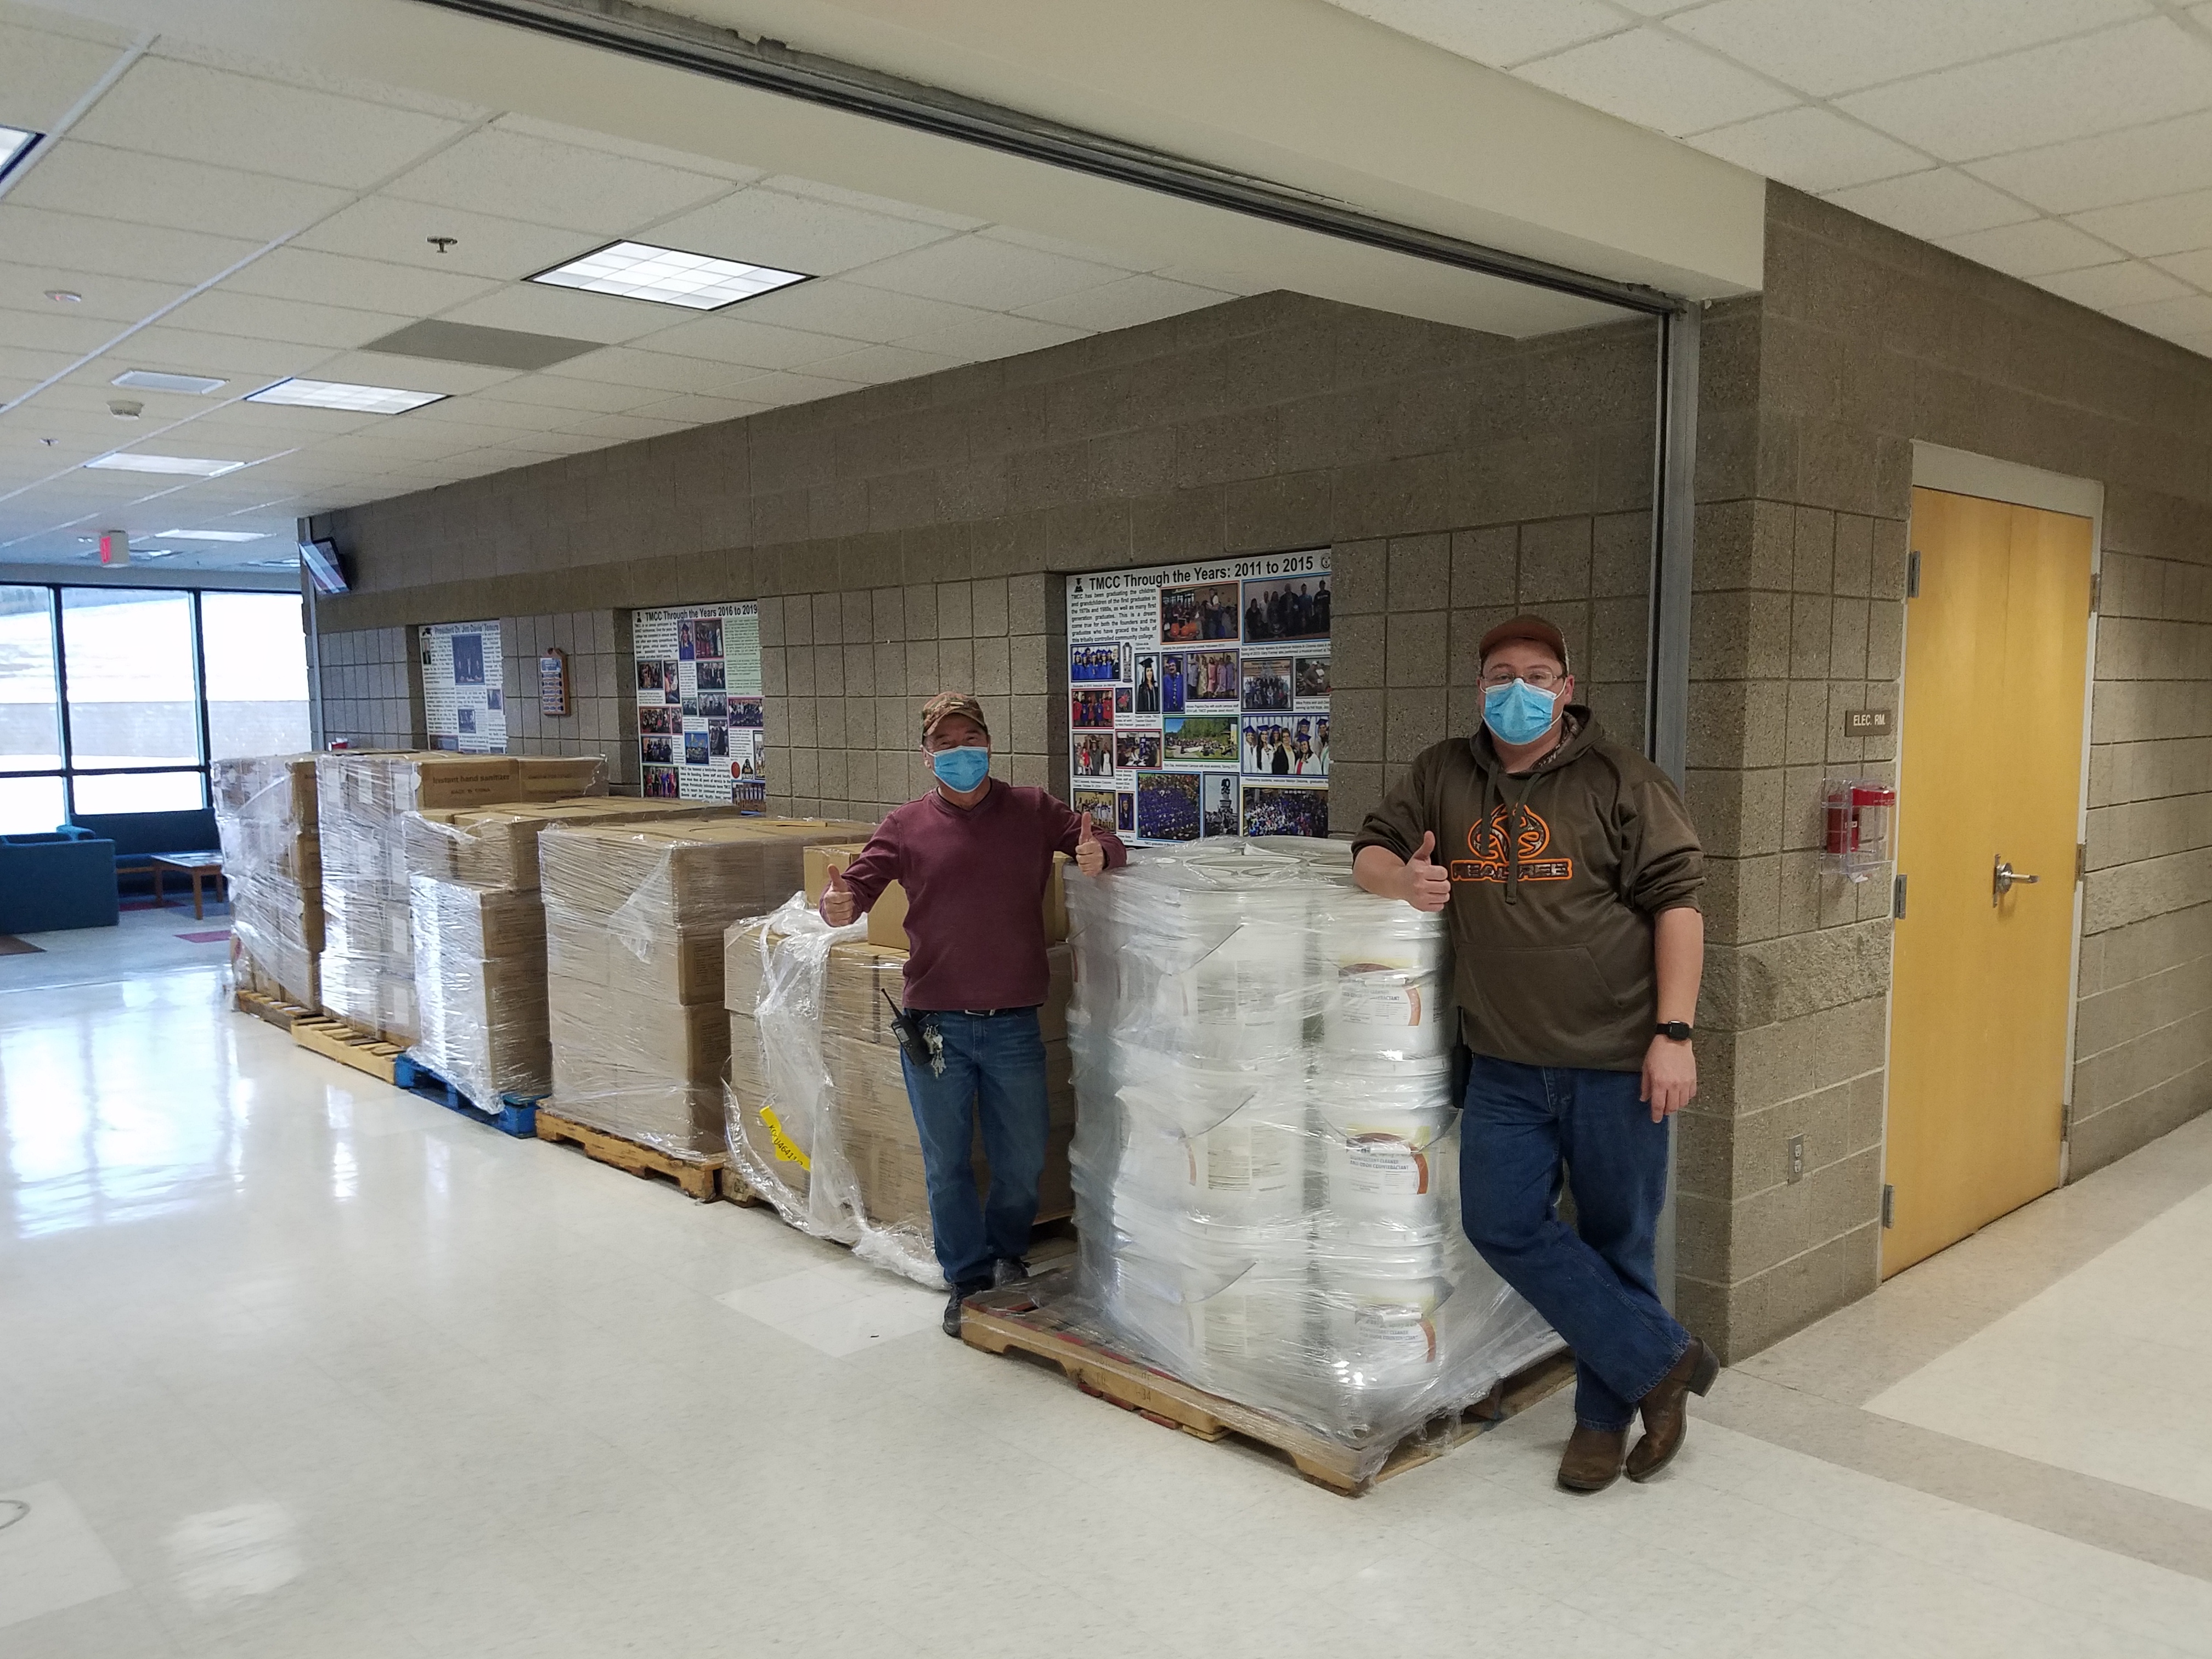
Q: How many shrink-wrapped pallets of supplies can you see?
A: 6